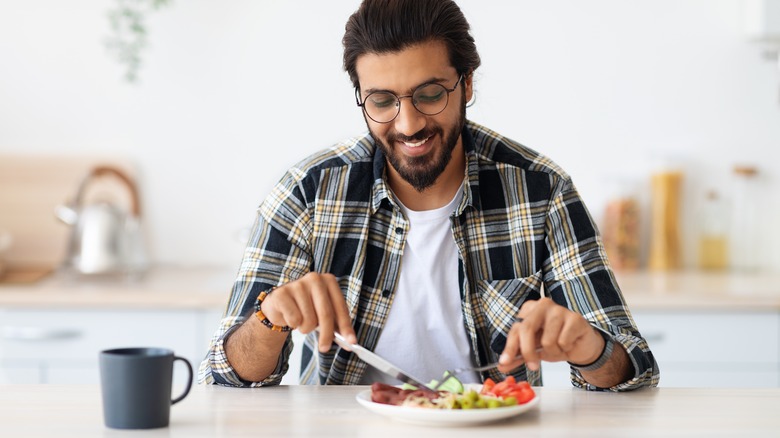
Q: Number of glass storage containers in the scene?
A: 4